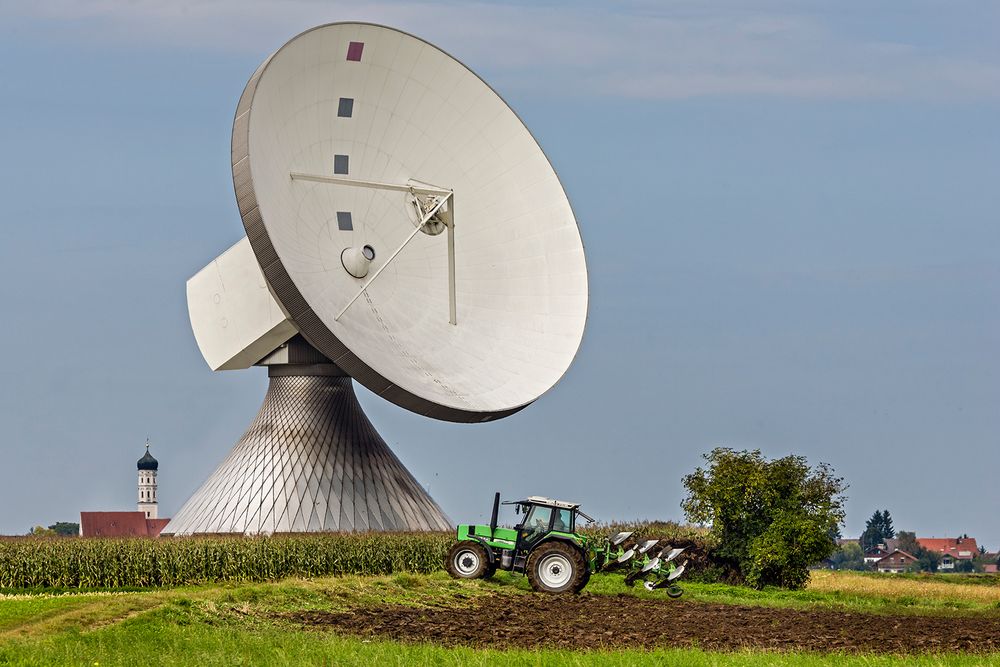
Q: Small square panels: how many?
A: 4